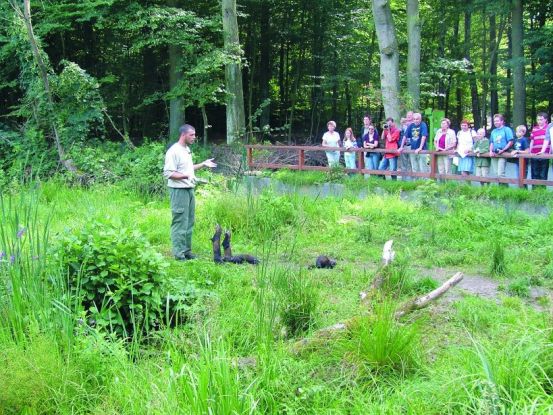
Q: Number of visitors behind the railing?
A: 15